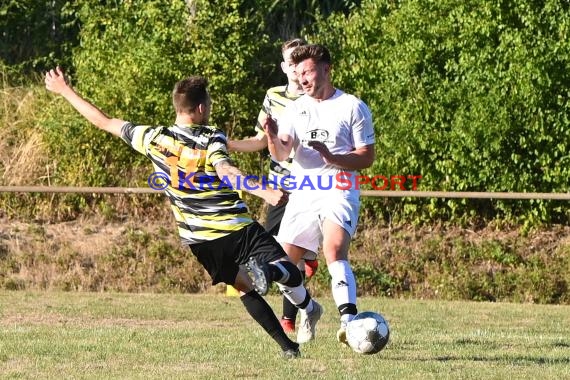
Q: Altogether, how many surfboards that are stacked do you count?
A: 0